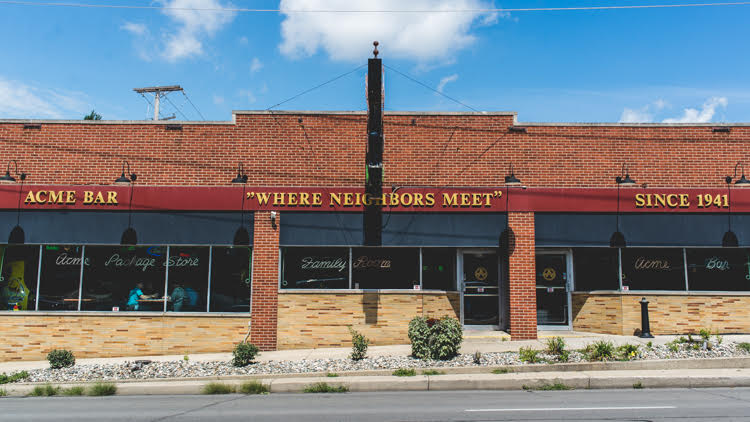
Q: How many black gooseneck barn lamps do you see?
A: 6